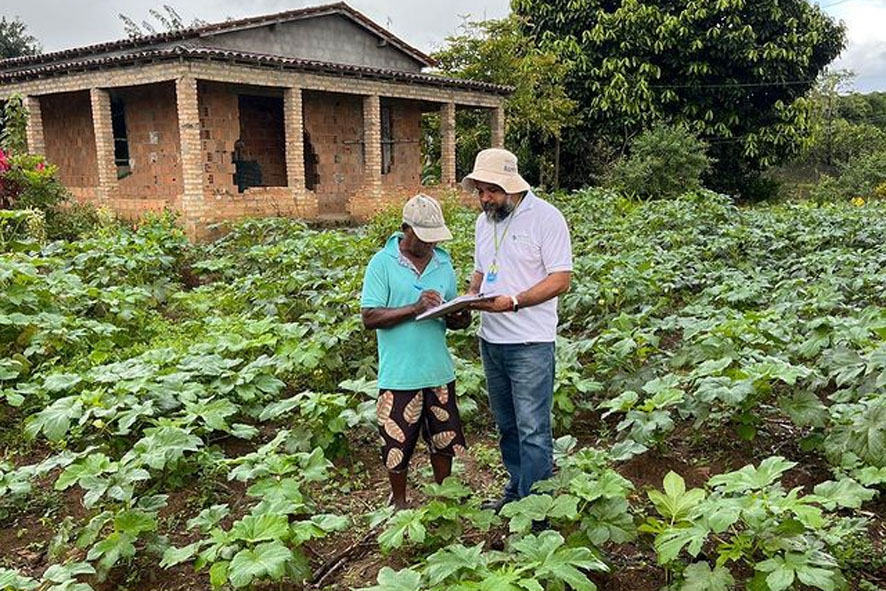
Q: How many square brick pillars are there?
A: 7